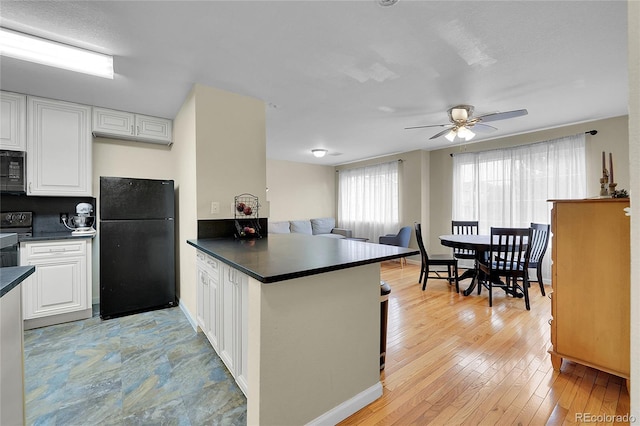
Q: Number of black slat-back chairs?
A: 4